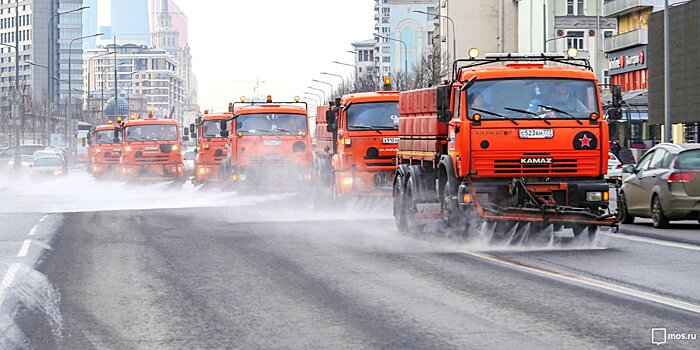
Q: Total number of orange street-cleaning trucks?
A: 6